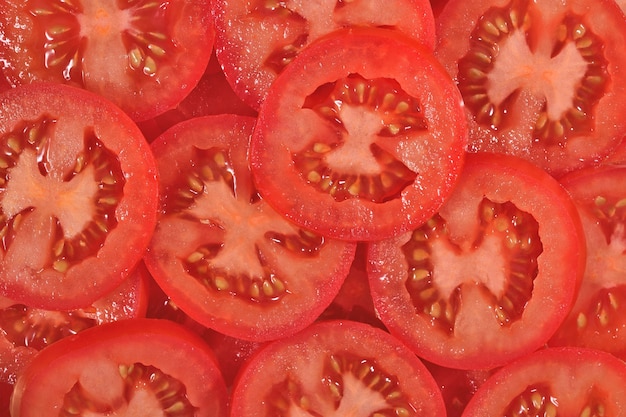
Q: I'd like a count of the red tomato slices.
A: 12